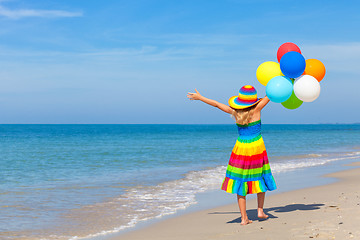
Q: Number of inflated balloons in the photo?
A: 7